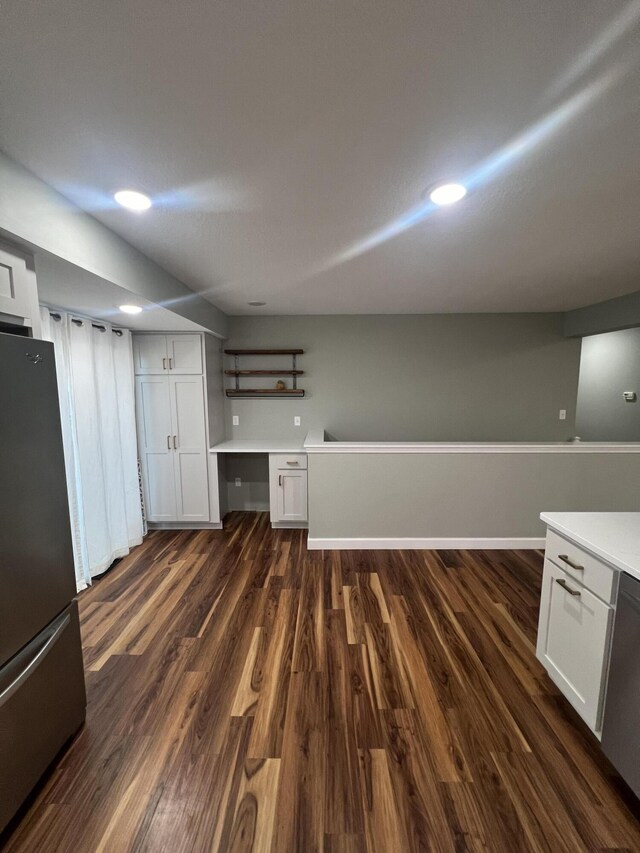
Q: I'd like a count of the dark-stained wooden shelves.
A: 3